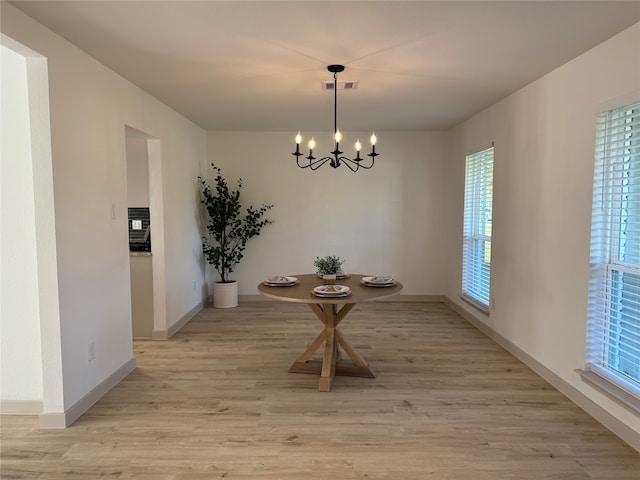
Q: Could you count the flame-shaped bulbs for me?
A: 5